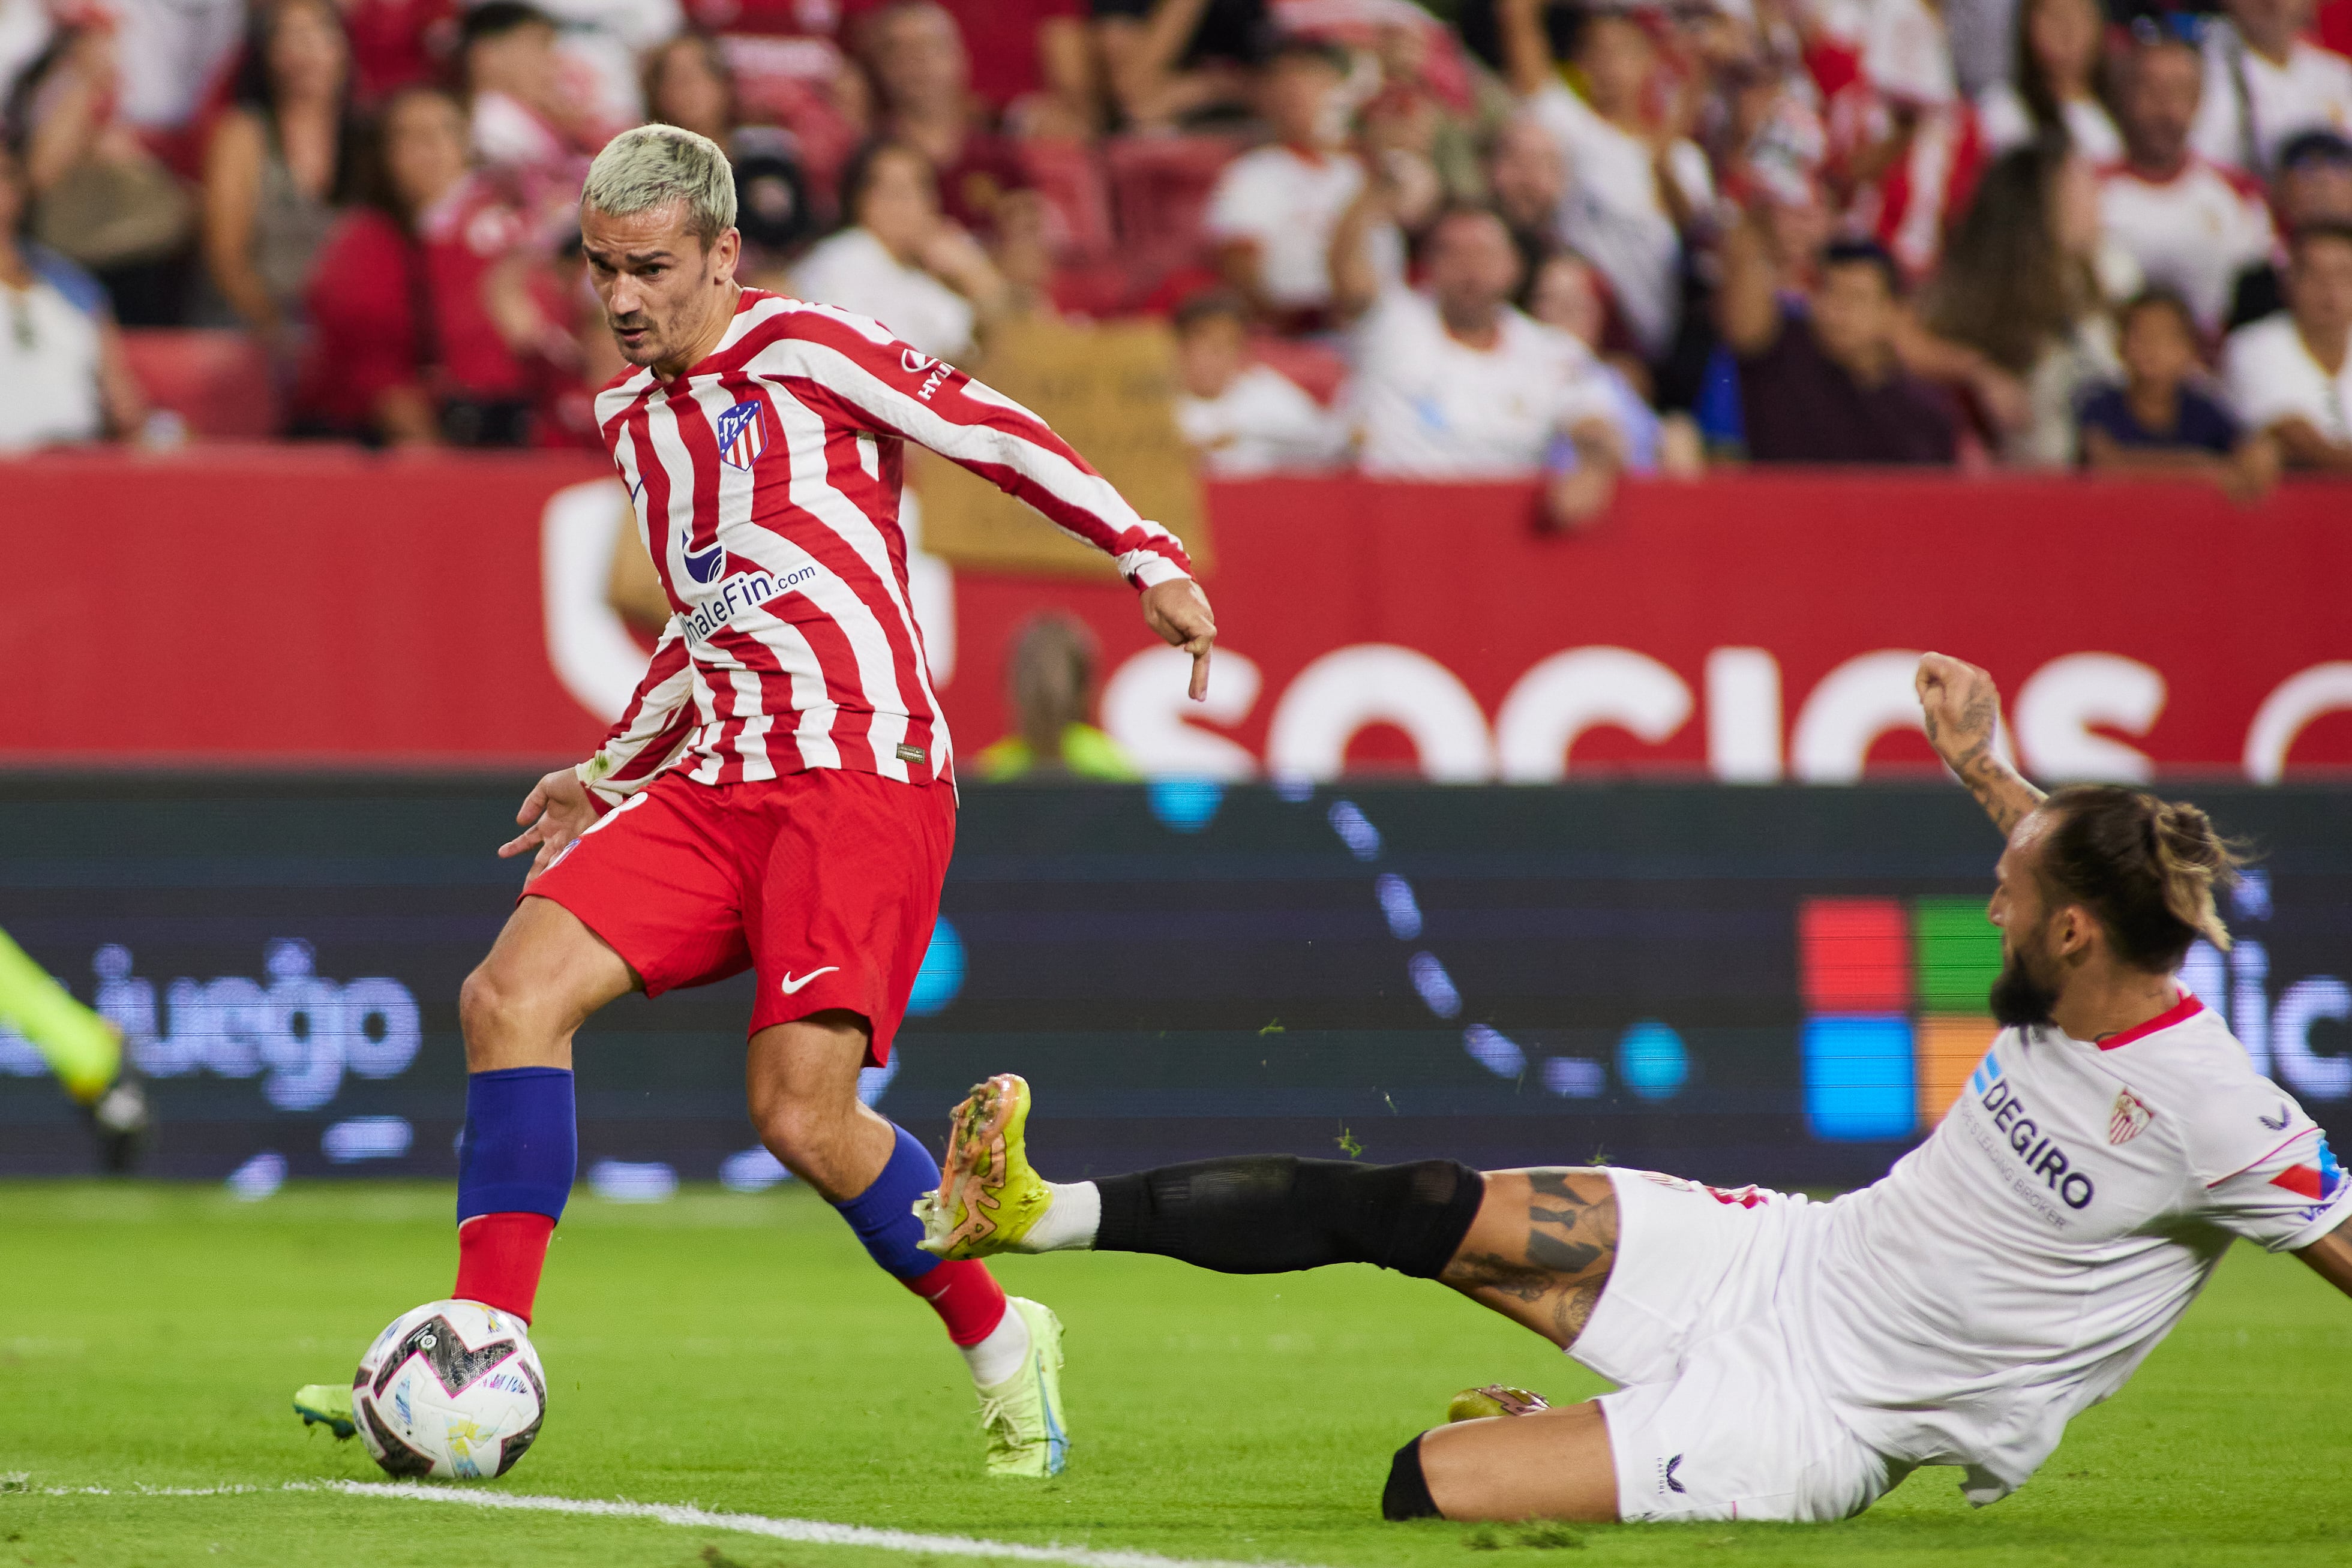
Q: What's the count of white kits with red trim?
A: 1